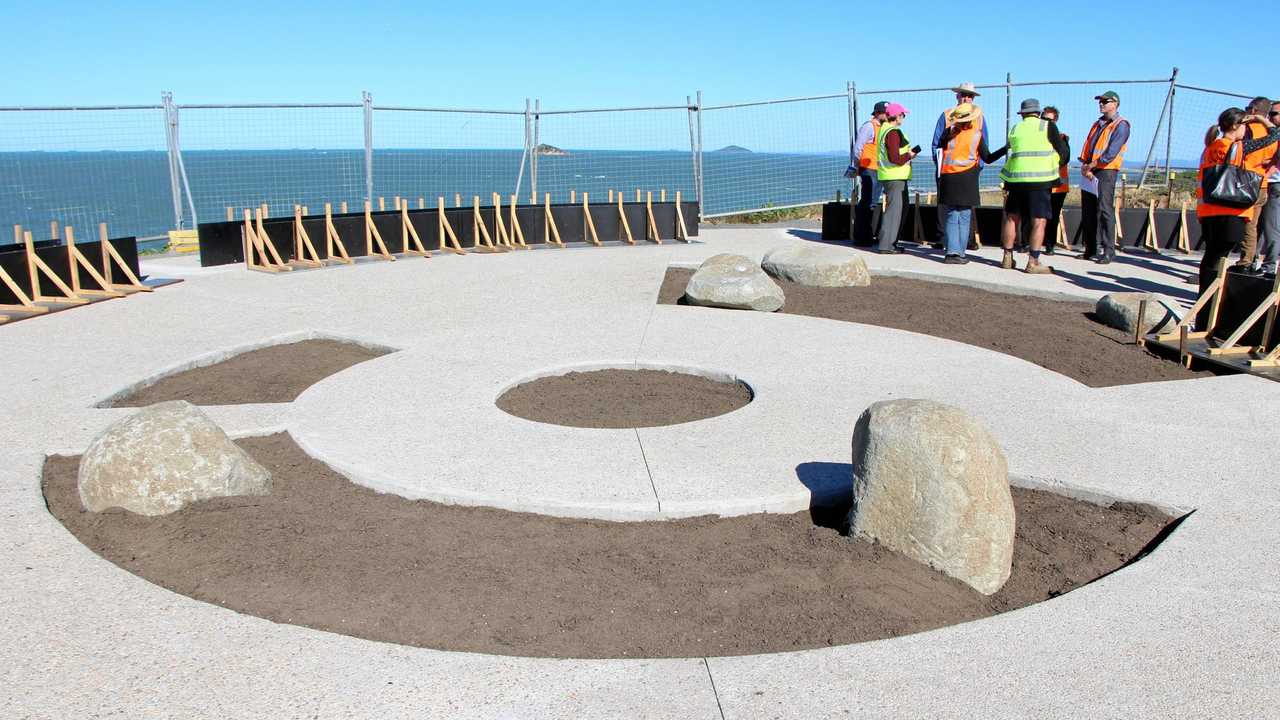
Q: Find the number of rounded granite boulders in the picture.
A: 5